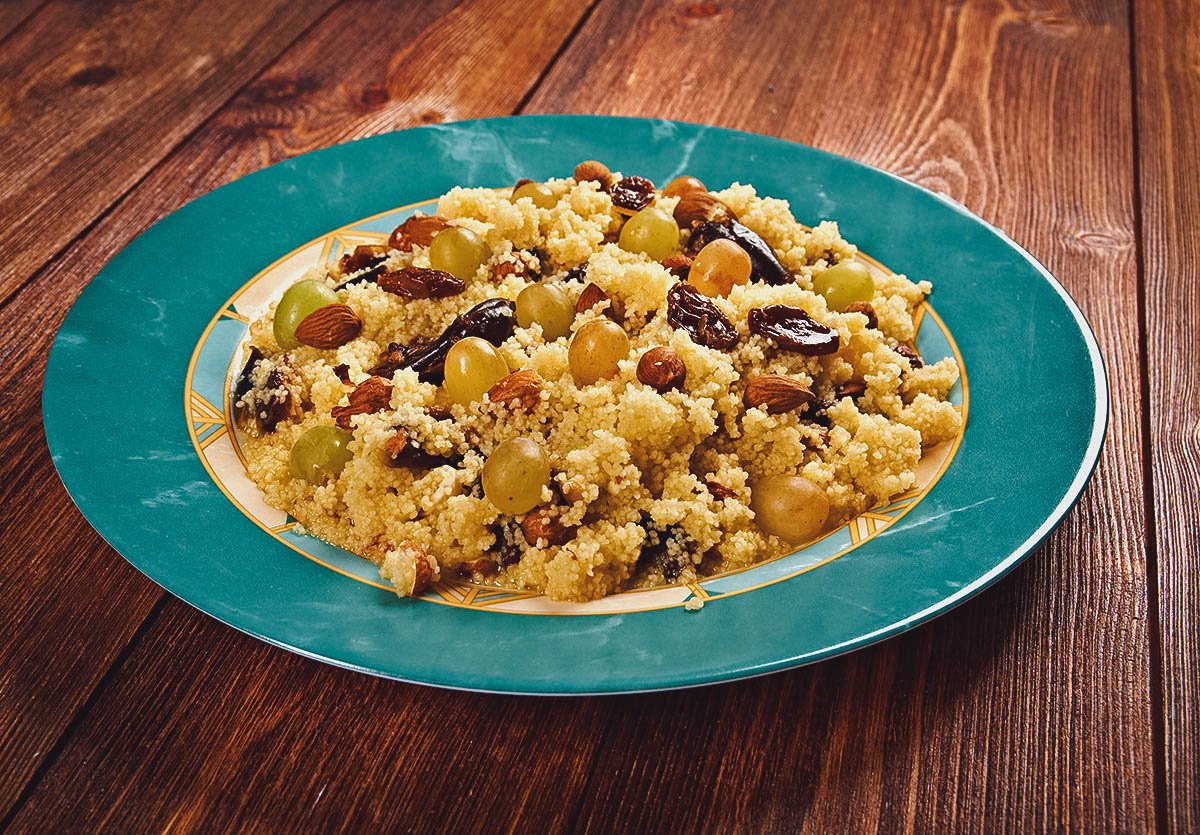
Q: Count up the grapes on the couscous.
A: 13